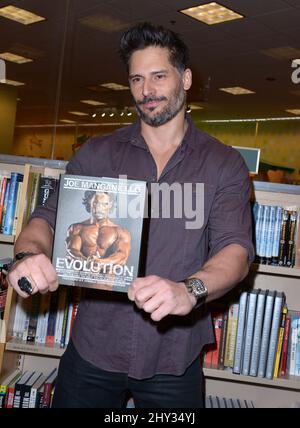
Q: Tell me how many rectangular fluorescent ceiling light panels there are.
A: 11